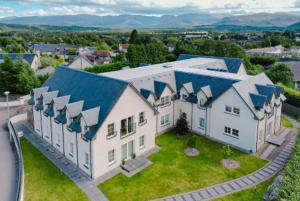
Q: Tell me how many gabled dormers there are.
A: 12